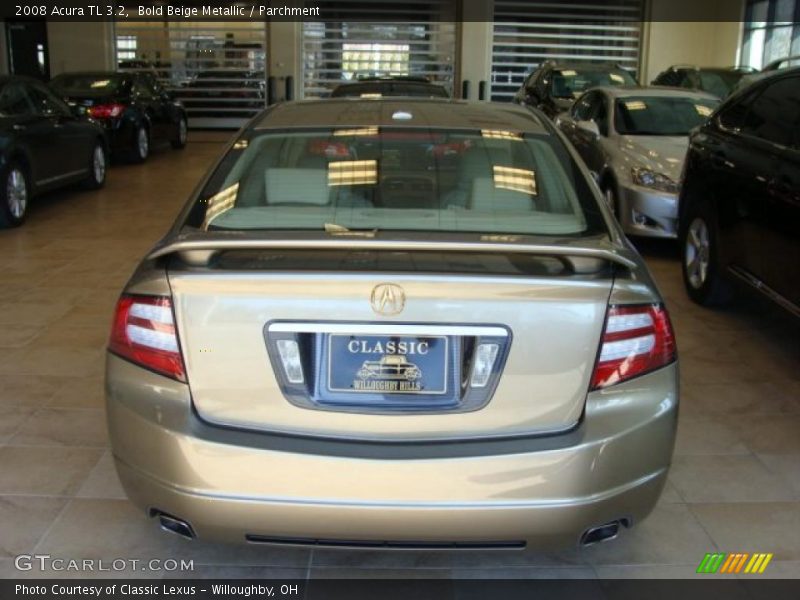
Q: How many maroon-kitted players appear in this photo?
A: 0